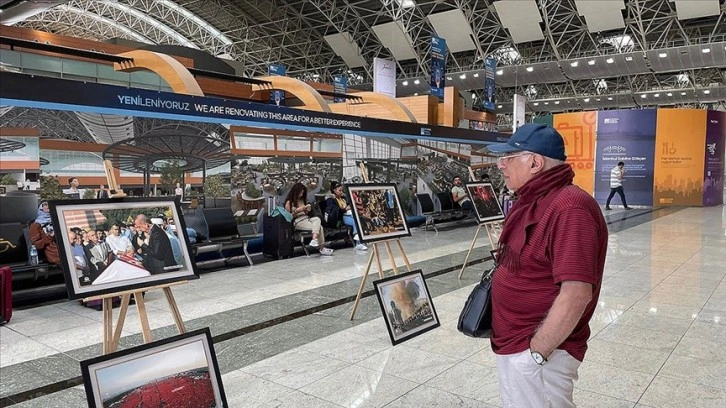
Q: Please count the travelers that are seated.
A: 4